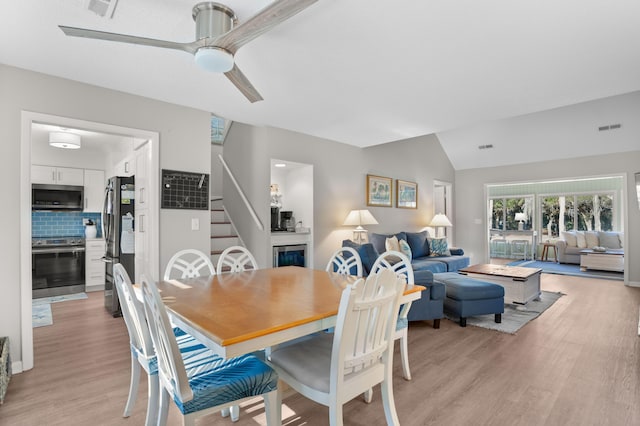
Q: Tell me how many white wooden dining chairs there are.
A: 7